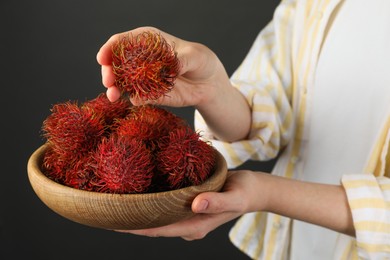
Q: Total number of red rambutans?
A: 7